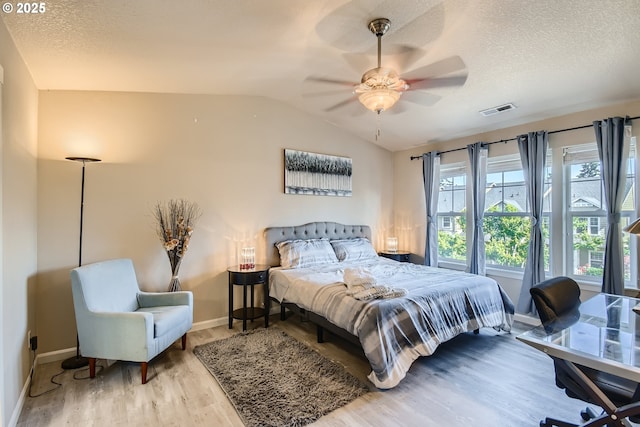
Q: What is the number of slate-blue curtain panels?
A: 4